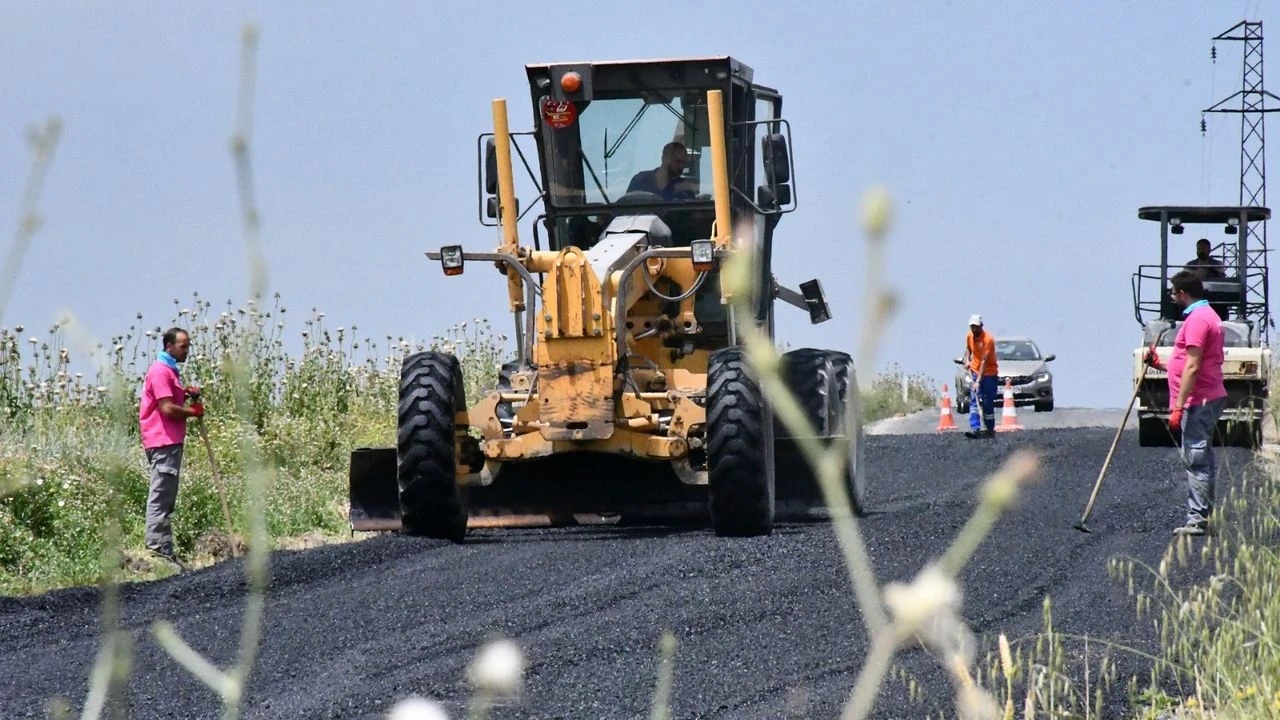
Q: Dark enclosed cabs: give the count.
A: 1